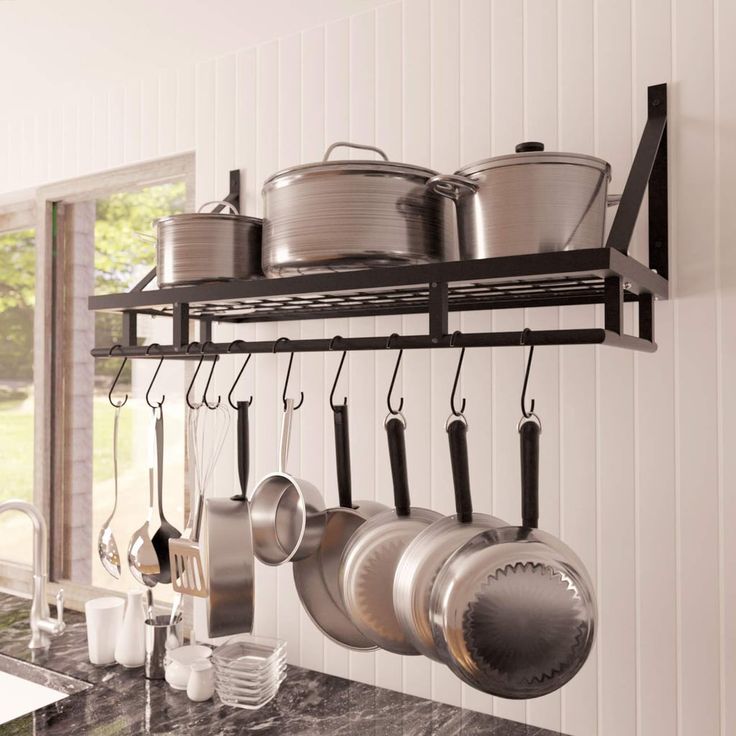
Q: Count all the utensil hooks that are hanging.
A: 10